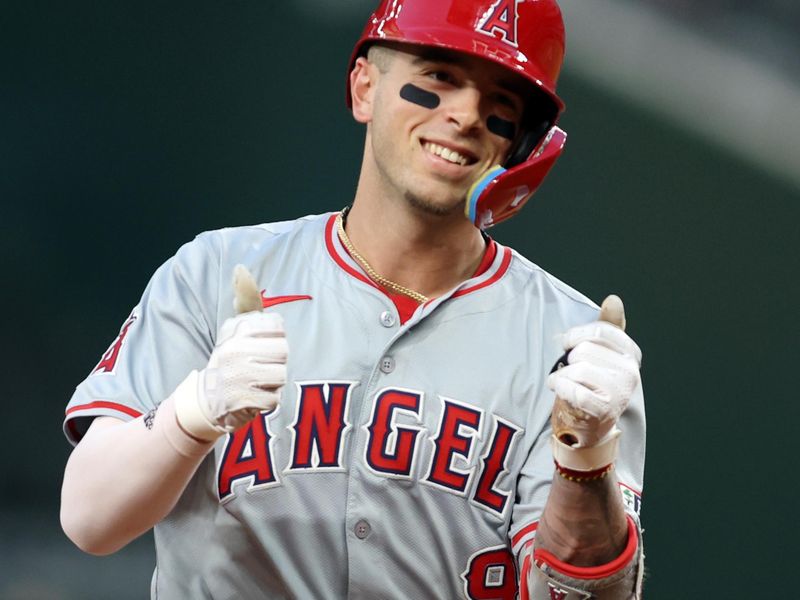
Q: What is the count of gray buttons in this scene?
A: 3